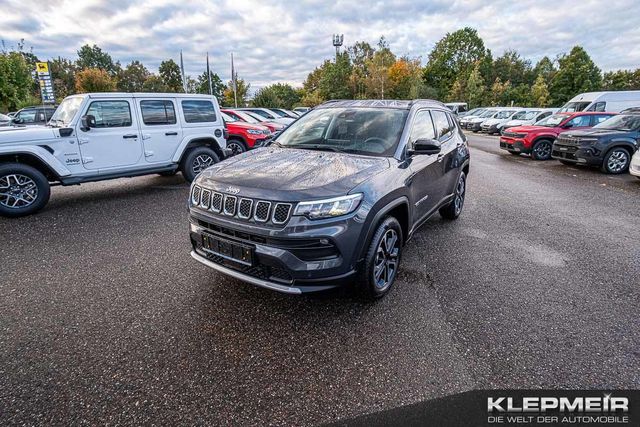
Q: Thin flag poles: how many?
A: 3